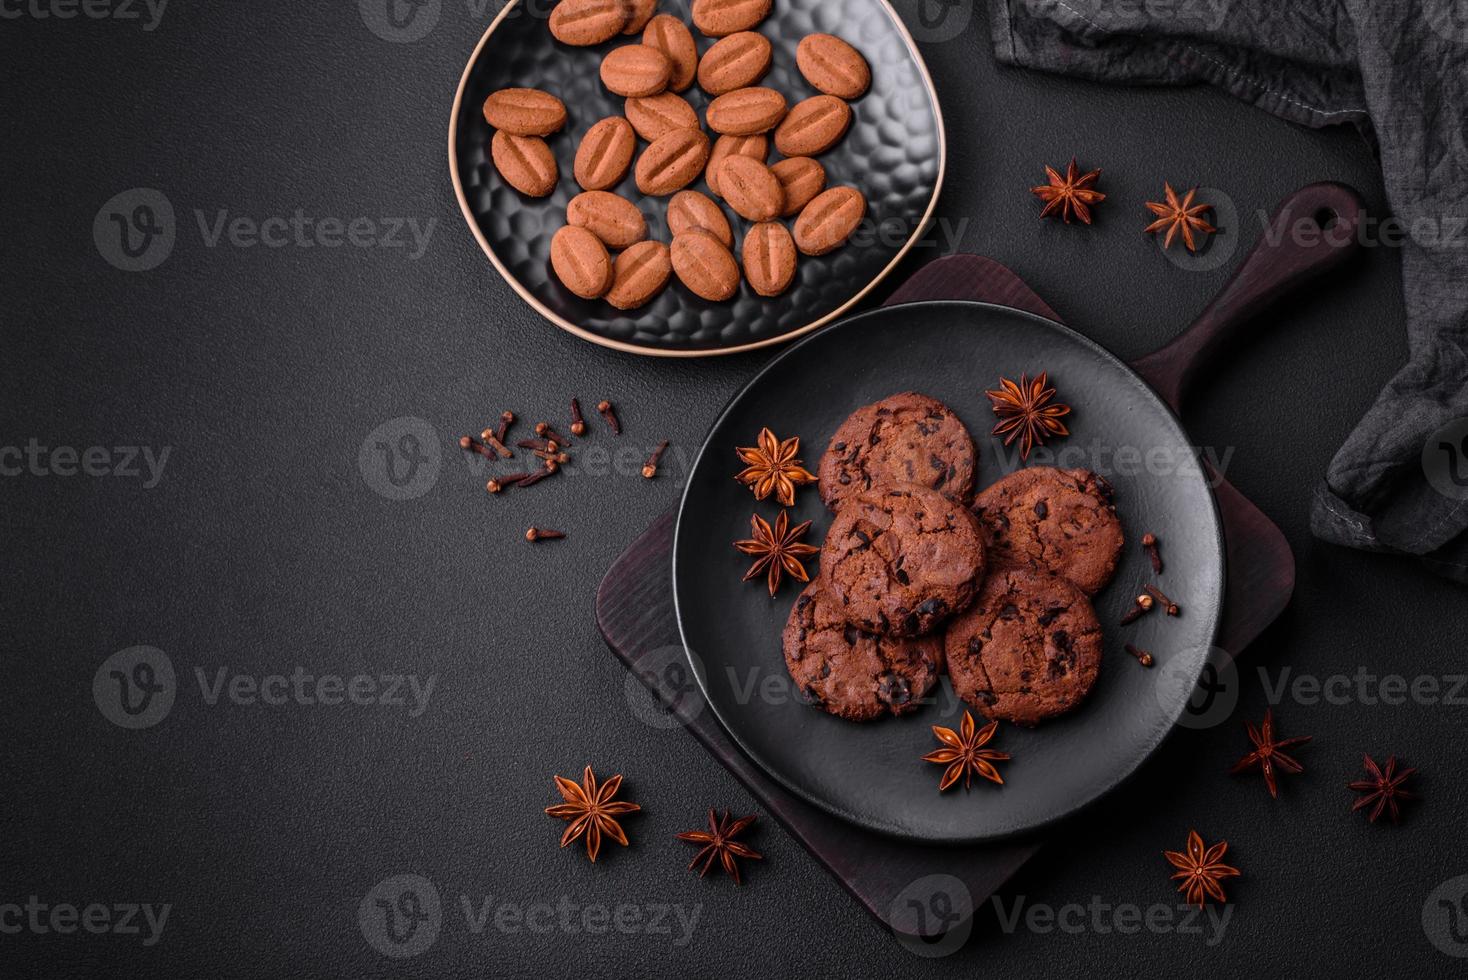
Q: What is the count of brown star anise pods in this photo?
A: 11